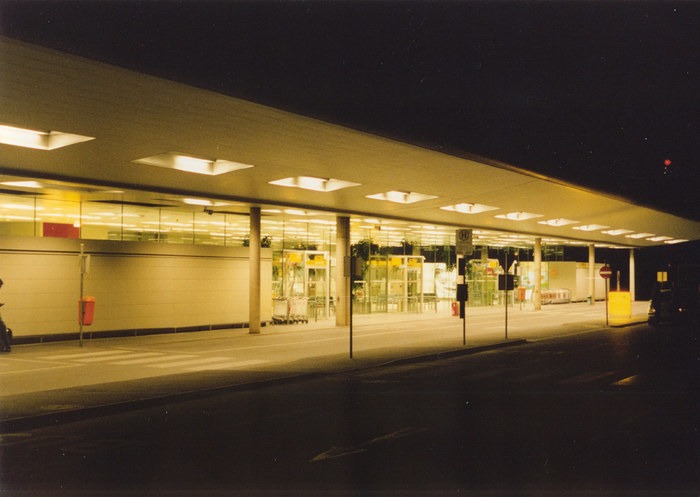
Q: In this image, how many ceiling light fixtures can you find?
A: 12